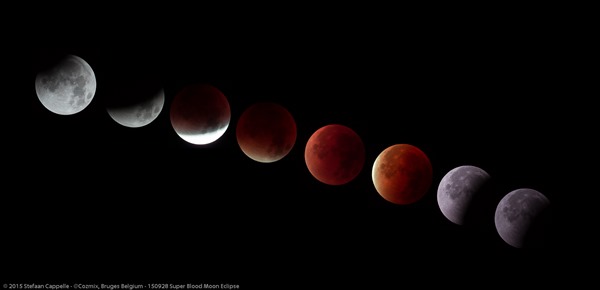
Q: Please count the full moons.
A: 4